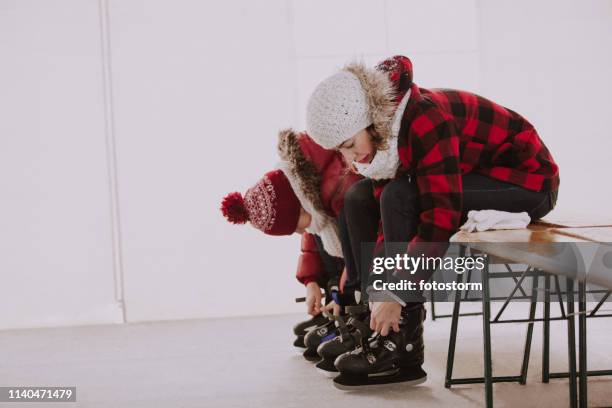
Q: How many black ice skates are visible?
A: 4